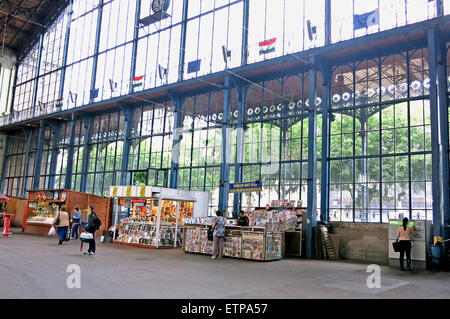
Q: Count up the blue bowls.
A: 0